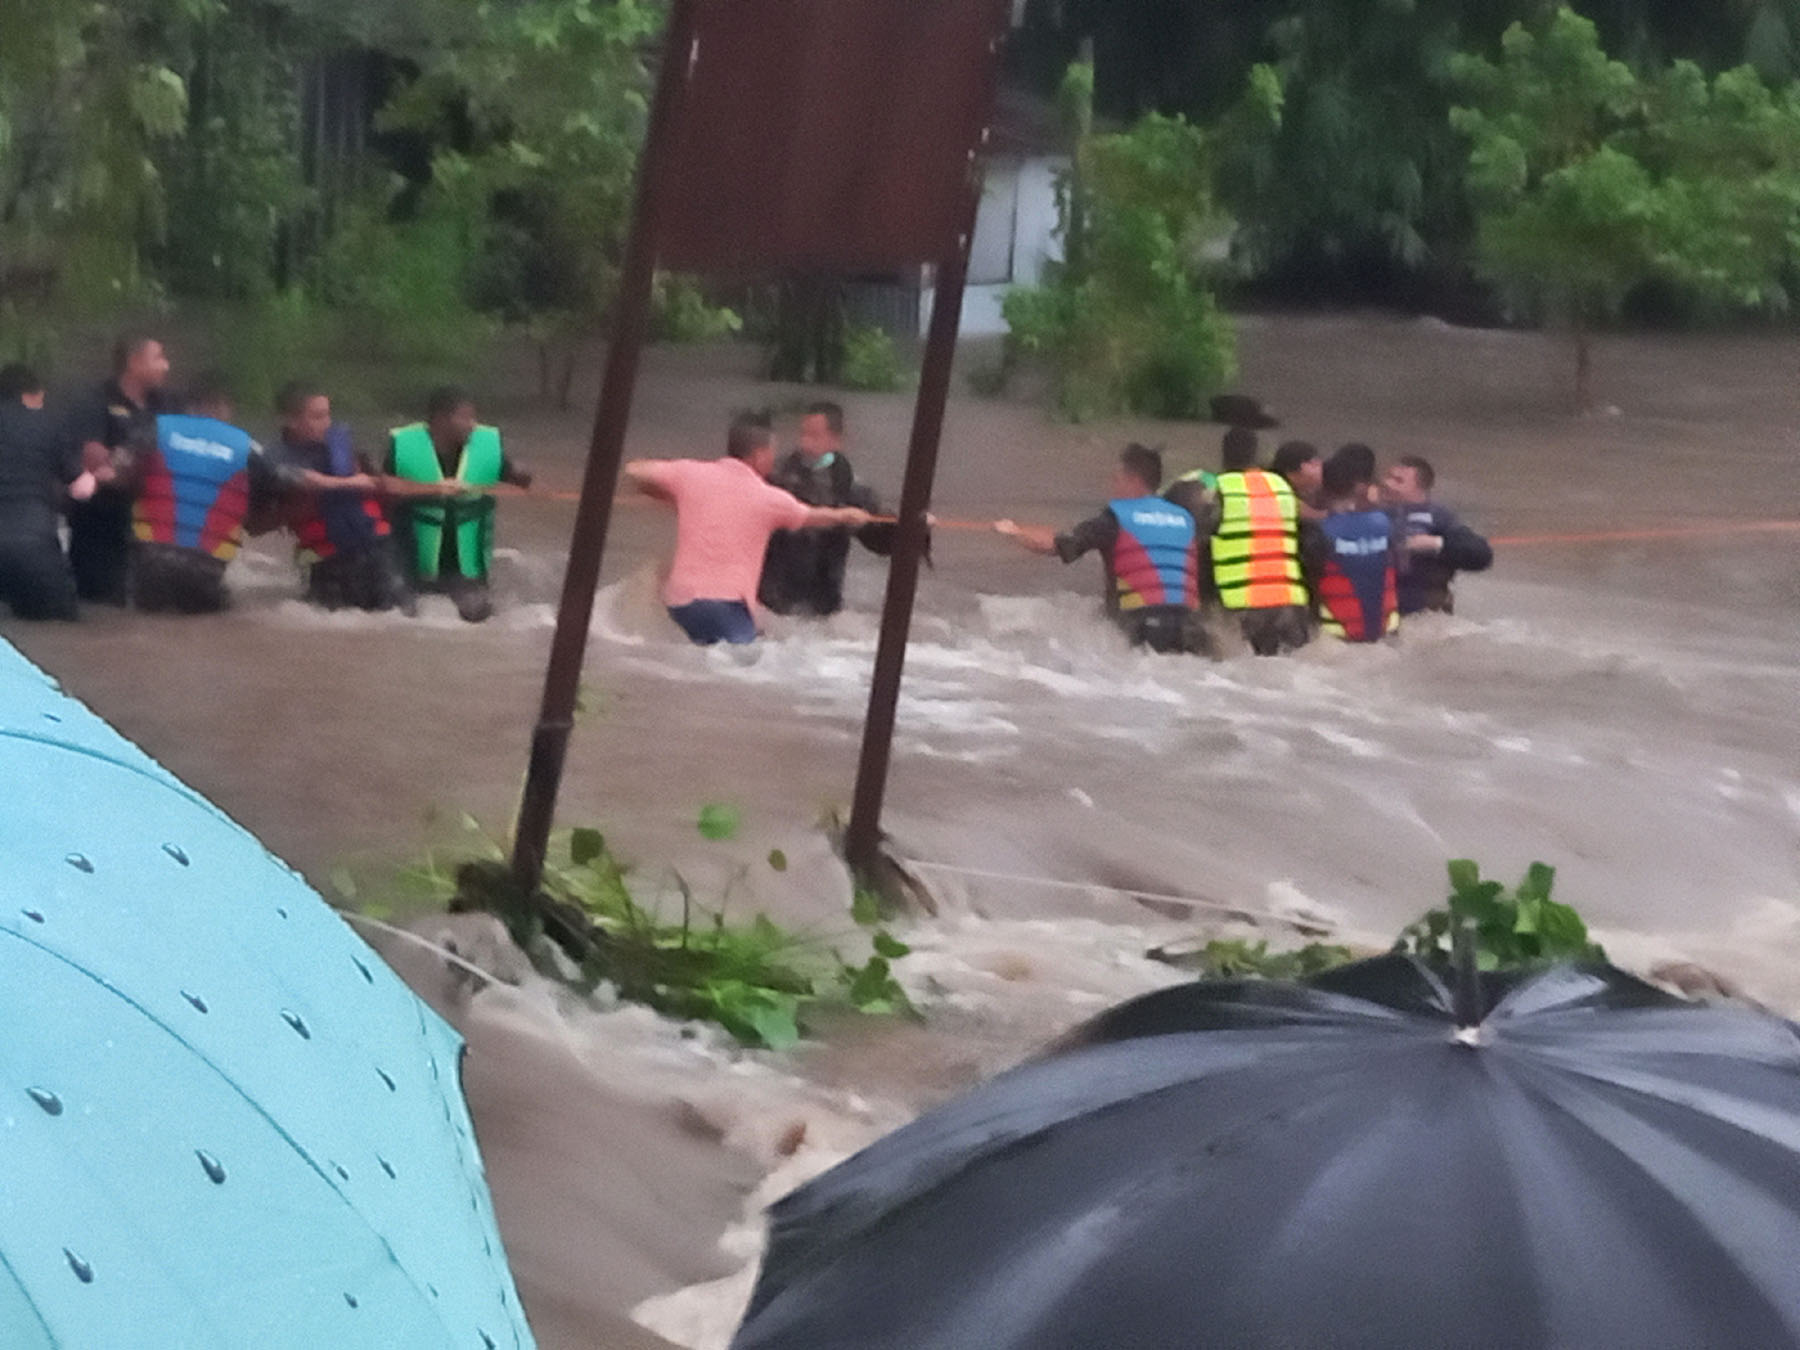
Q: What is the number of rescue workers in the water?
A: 12